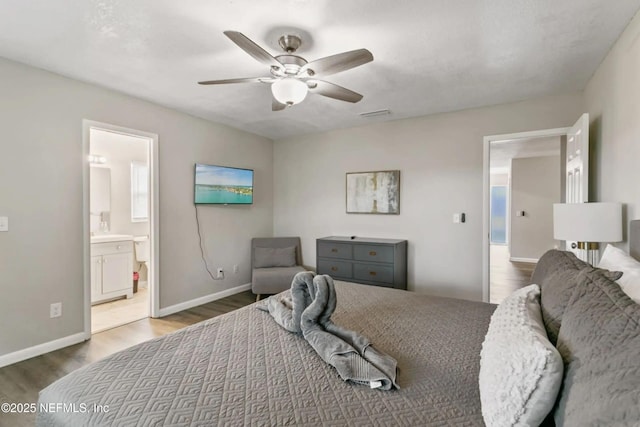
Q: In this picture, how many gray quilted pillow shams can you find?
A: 2